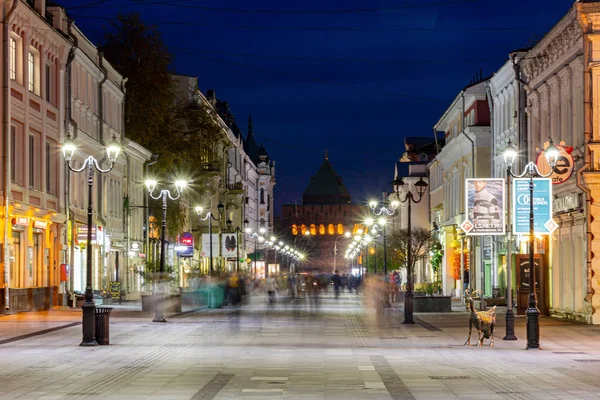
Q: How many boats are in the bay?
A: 0